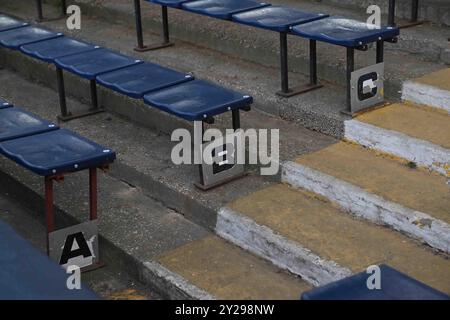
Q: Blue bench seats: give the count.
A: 15